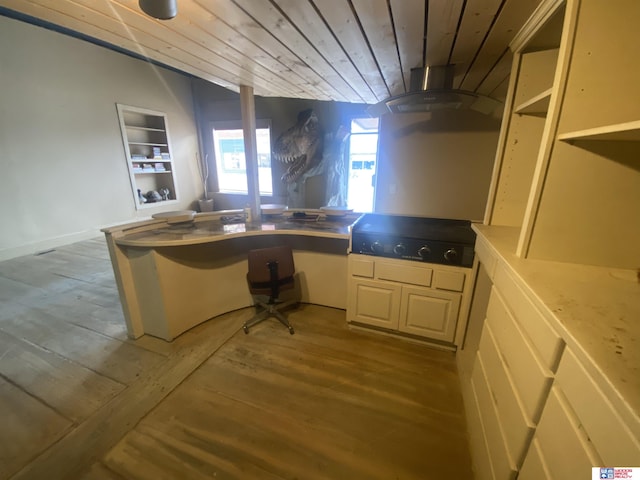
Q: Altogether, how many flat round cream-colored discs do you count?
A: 3